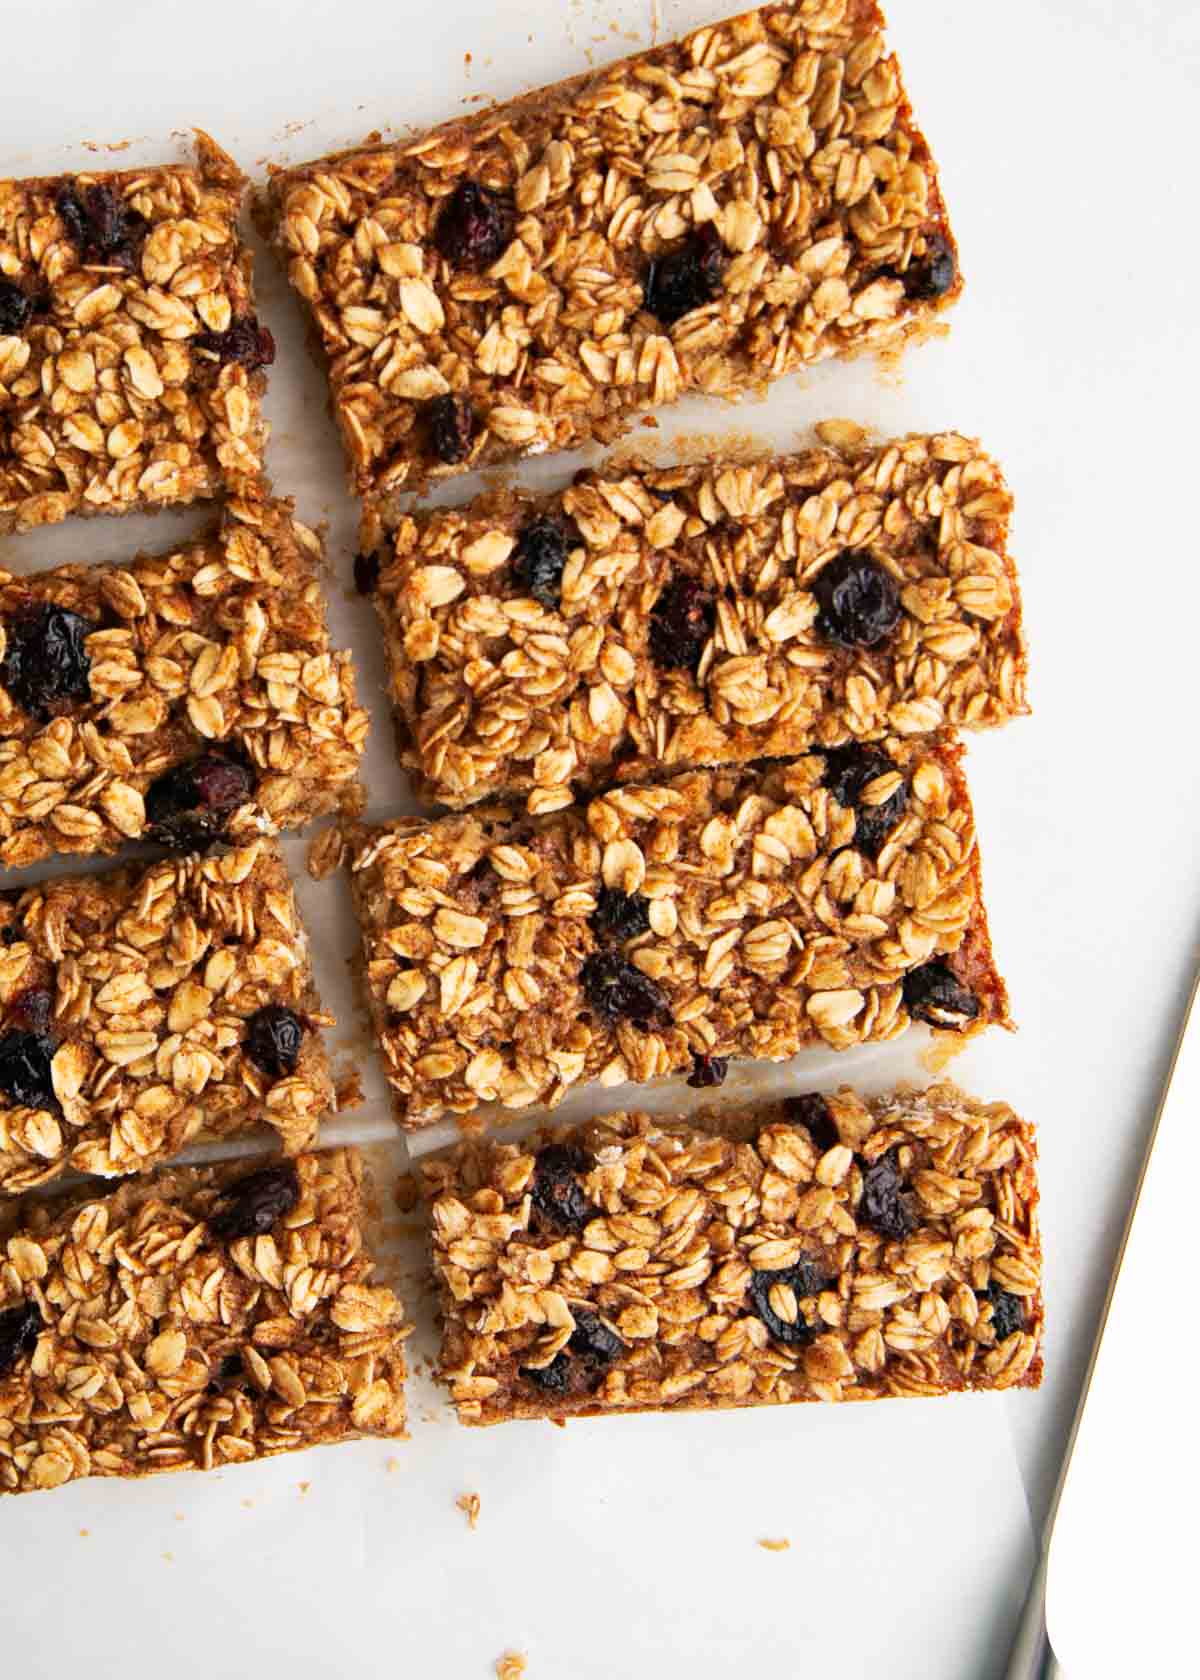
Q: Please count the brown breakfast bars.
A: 8